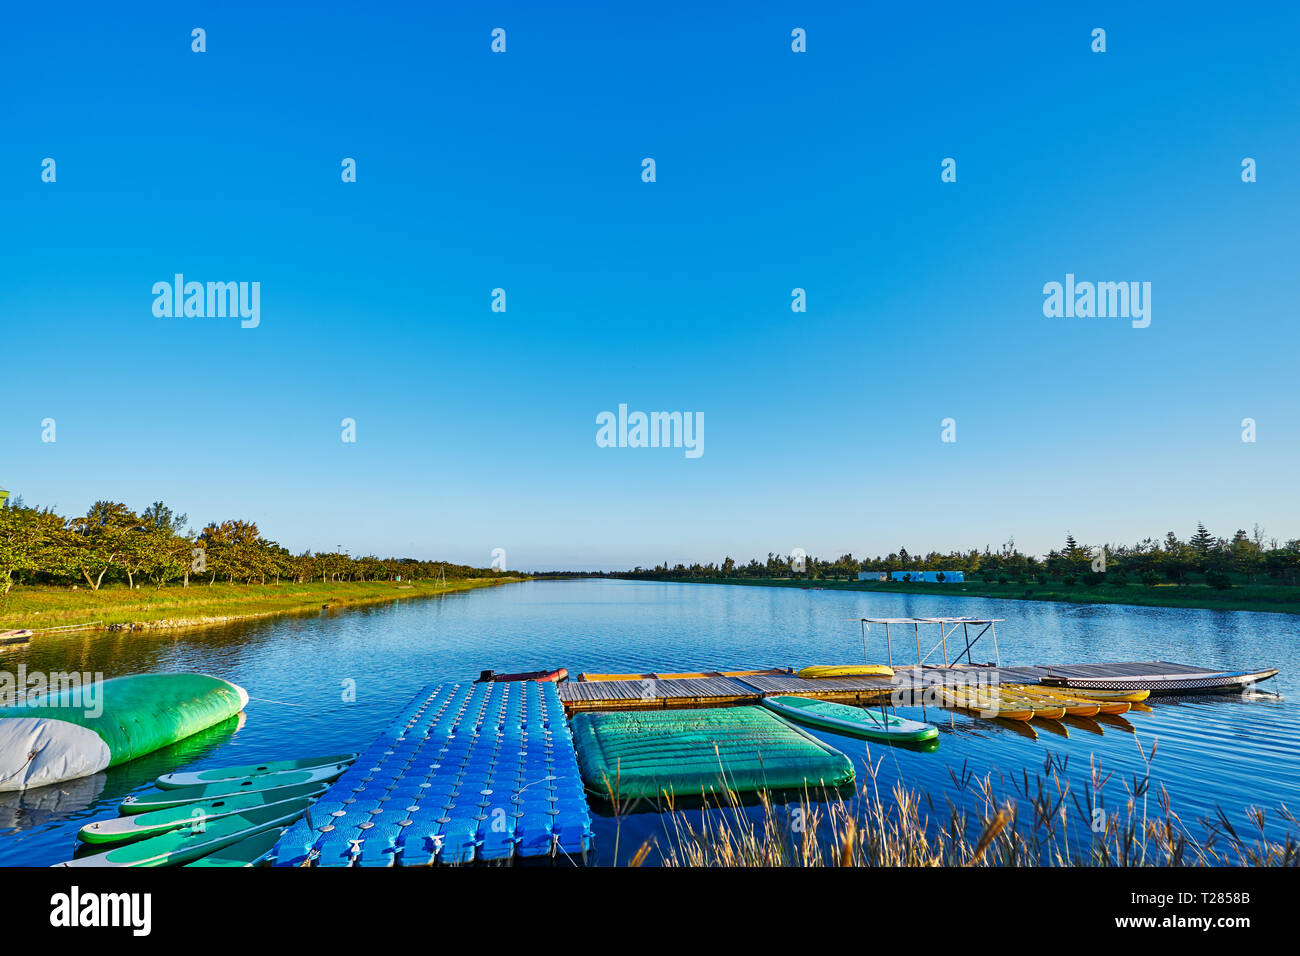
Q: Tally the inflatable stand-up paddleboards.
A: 6